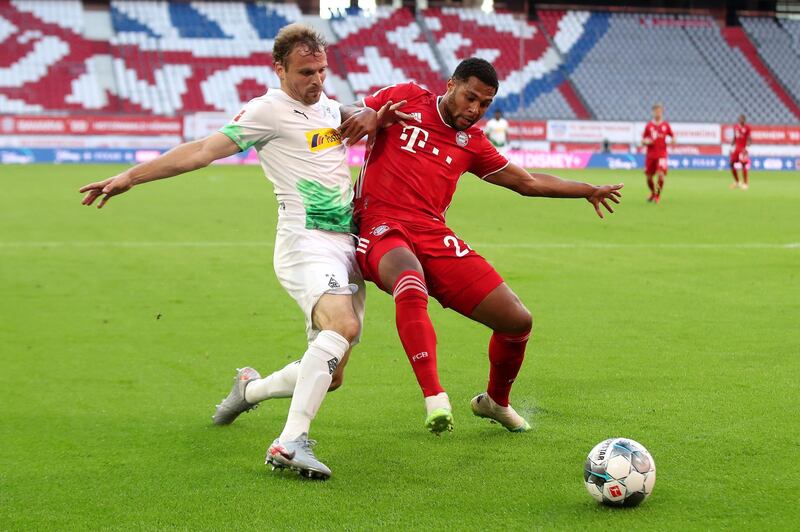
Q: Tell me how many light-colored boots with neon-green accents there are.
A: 2